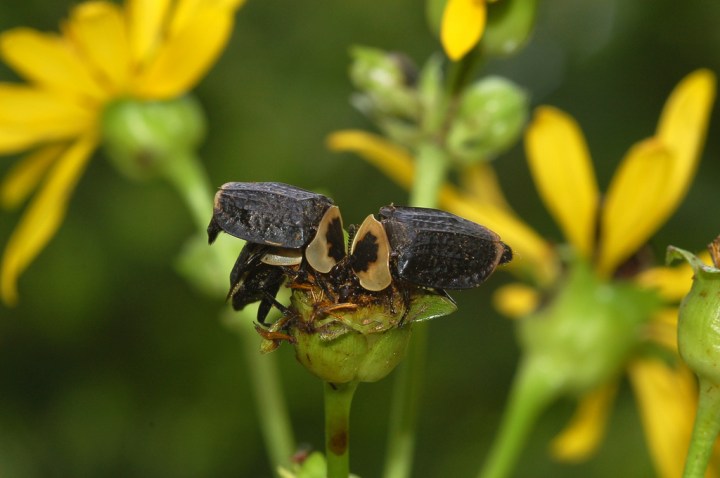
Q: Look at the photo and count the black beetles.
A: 3